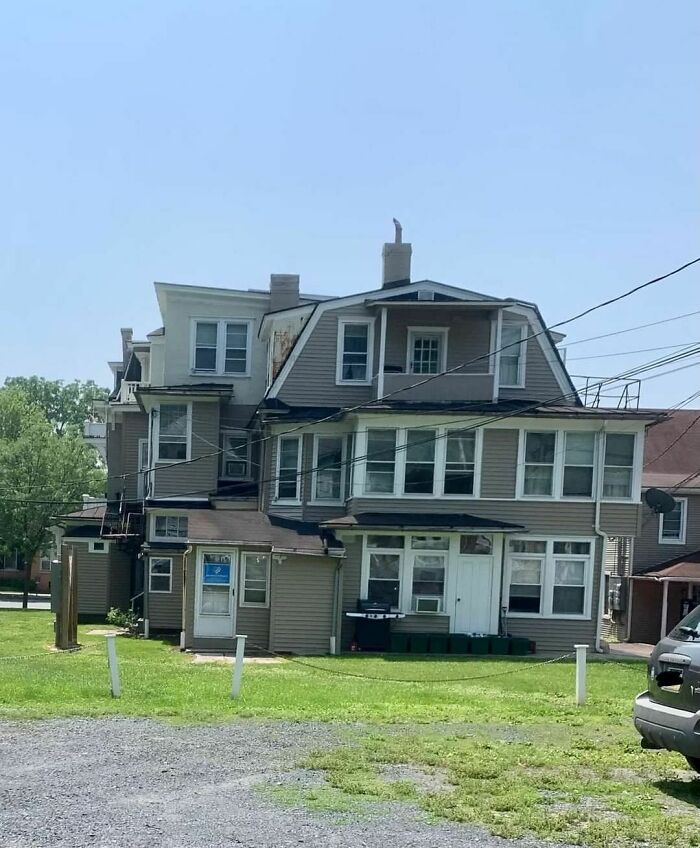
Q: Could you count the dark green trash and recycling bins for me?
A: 7